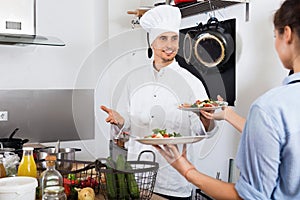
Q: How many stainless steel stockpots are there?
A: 1